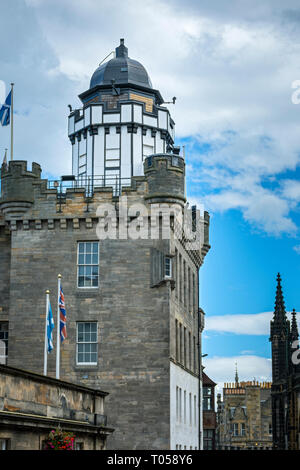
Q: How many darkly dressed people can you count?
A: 0